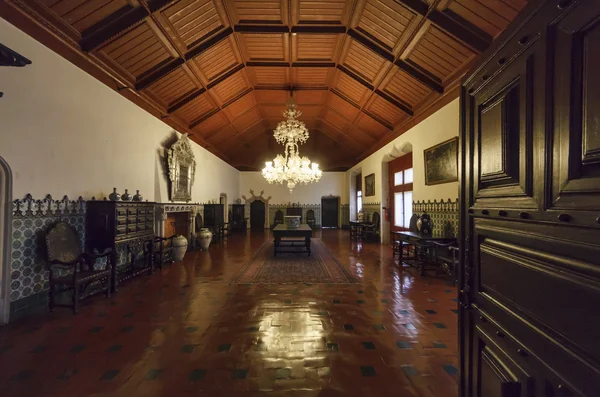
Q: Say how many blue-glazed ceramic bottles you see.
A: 3